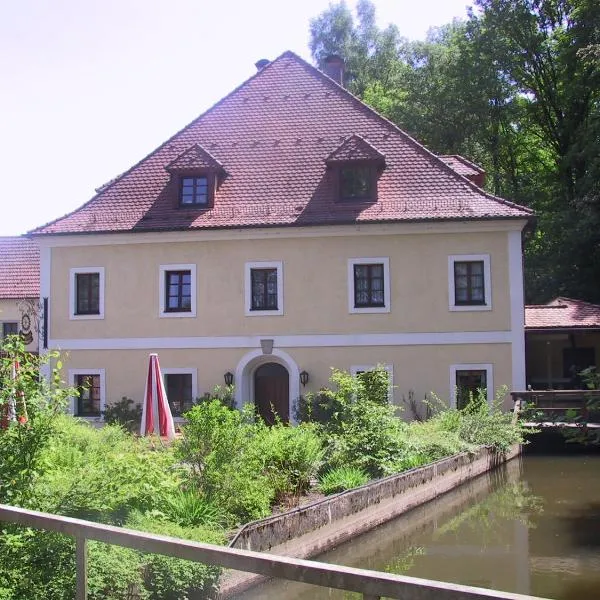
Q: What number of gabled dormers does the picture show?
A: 2